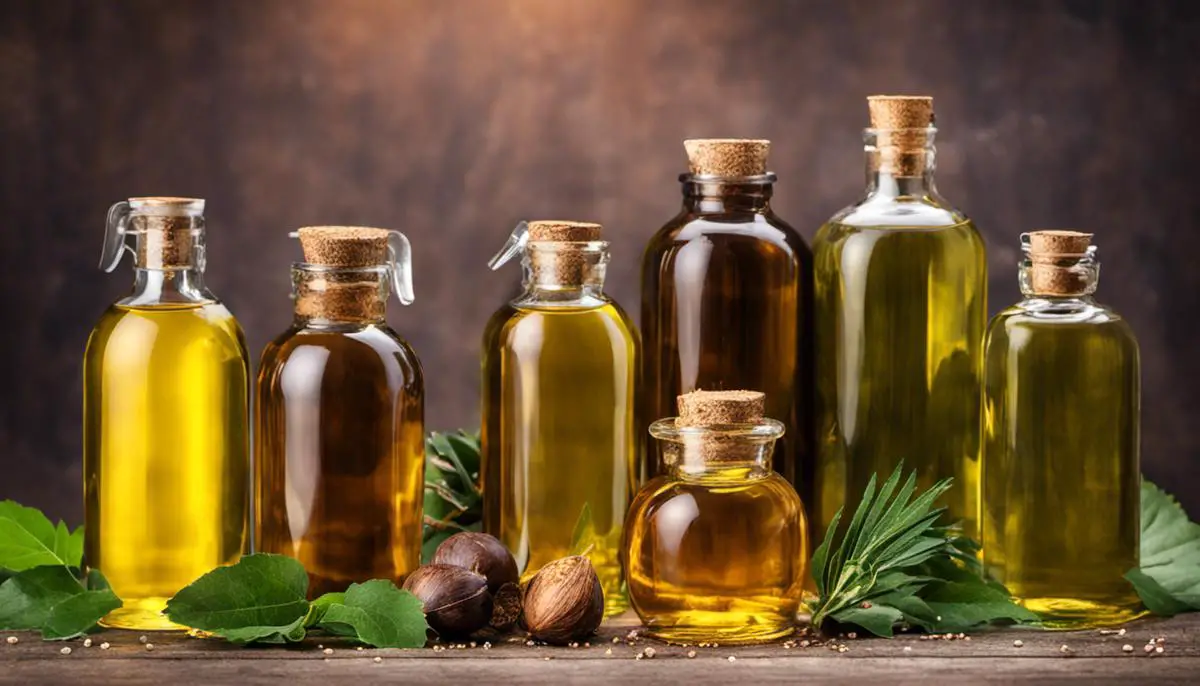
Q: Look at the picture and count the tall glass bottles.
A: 6